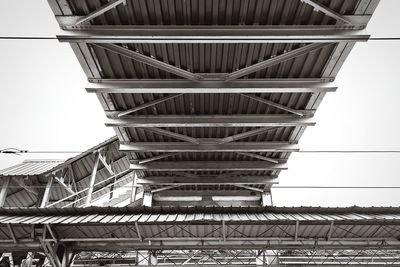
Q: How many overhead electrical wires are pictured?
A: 3